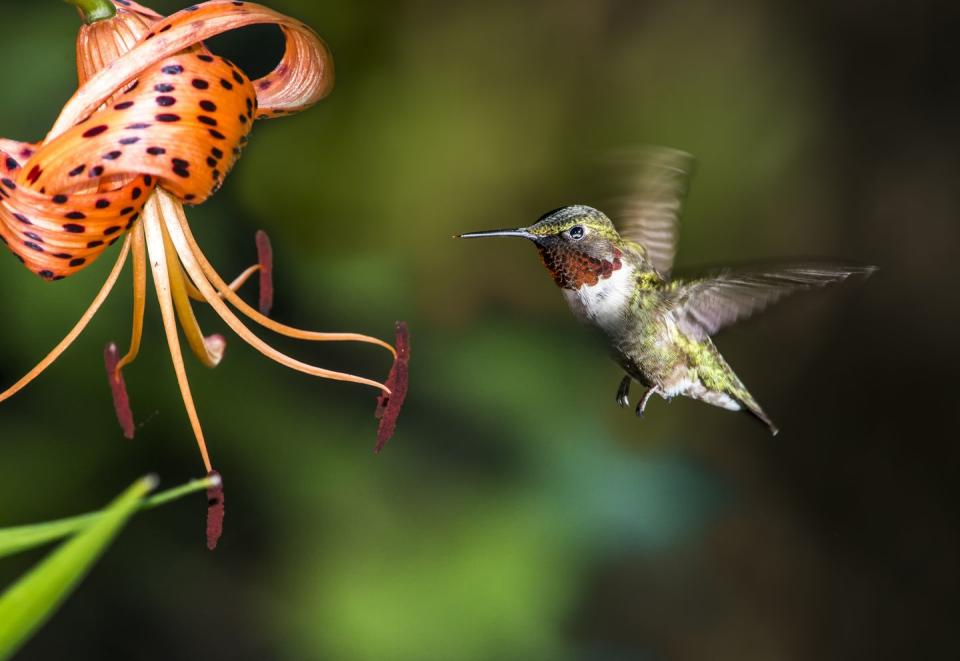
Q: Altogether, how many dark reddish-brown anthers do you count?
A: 5